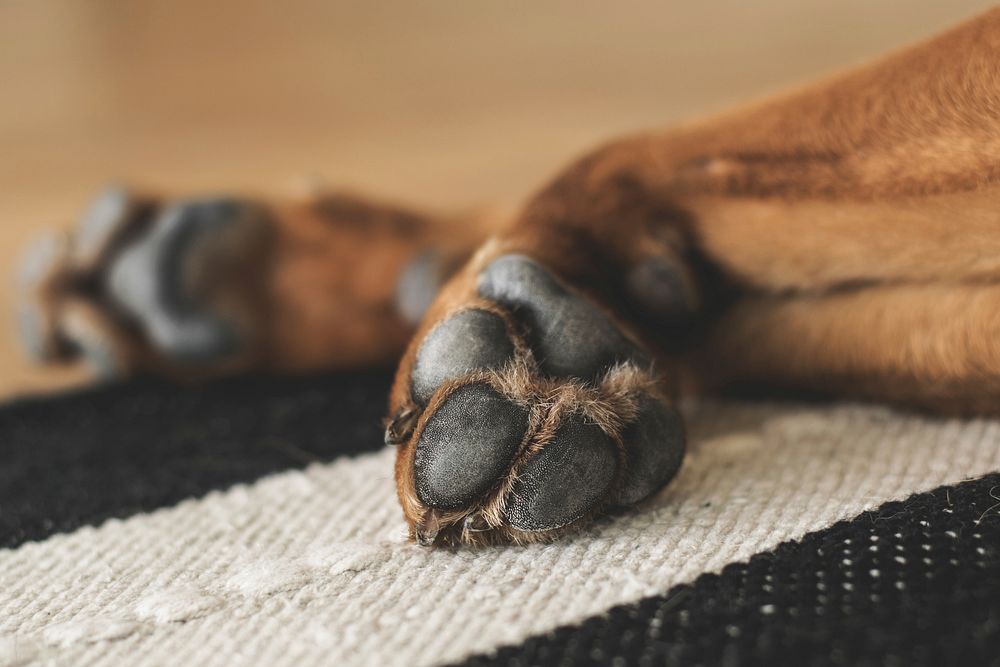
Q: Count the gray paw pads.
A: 12